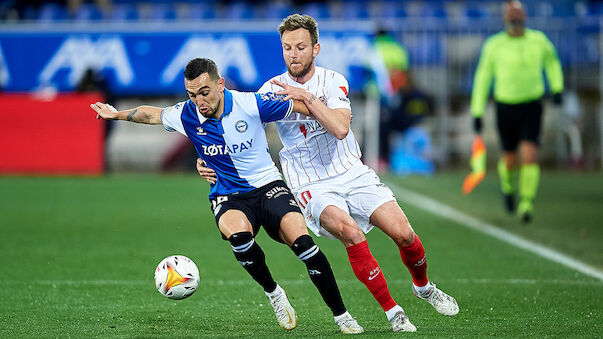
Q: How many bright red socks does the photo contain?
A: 2